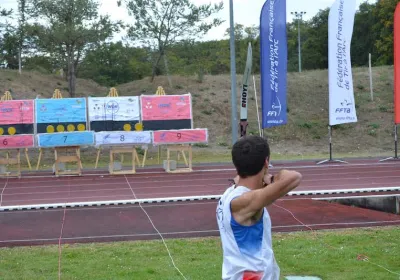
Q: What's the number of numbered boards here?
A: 4